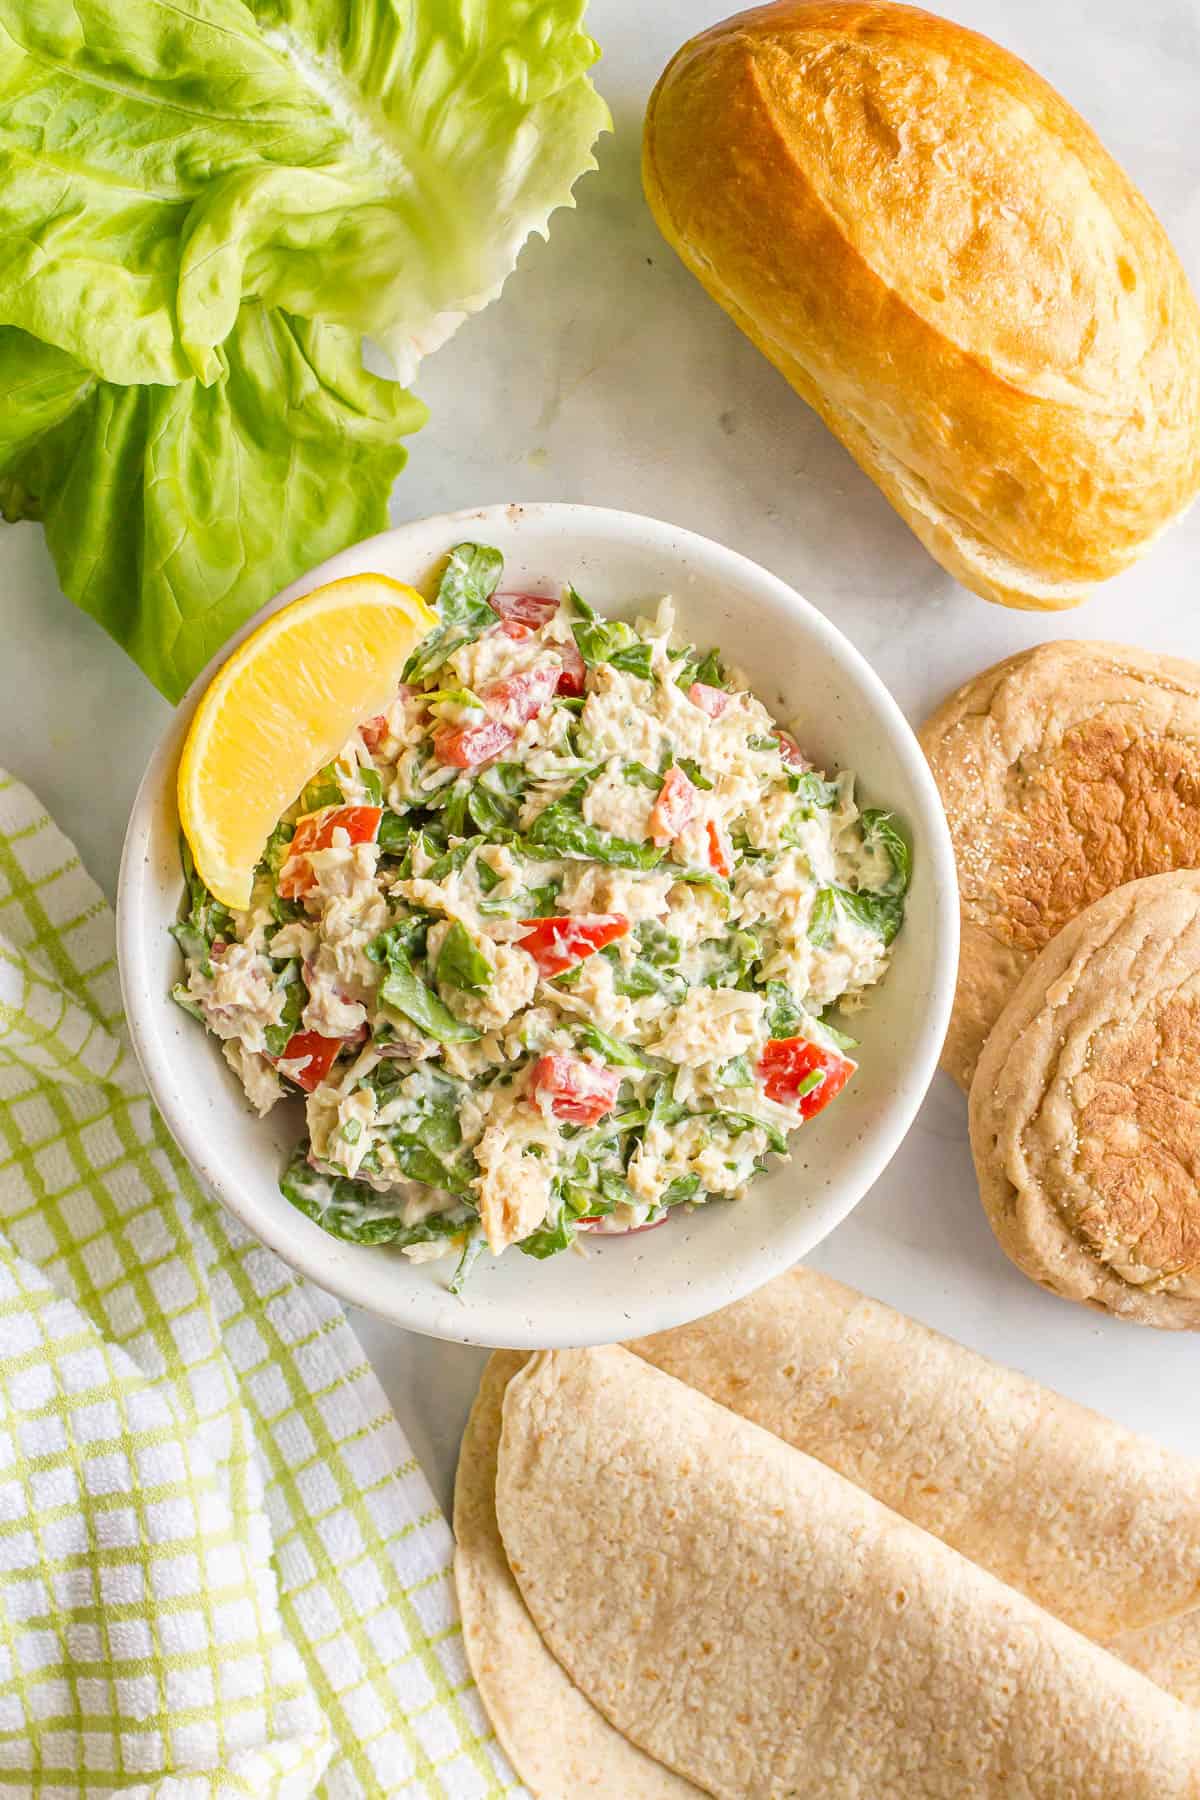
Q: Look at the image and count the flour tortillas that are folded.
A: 2